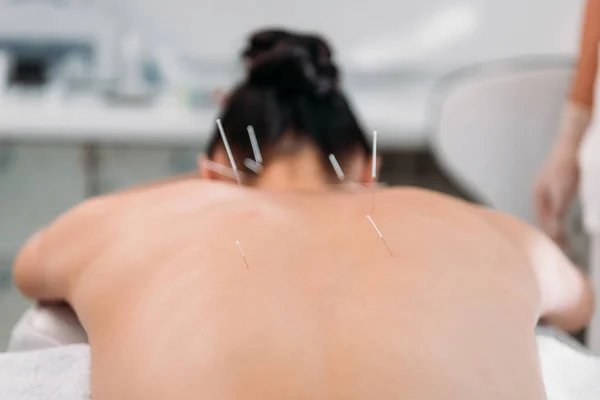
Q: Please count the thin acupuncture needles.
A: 8